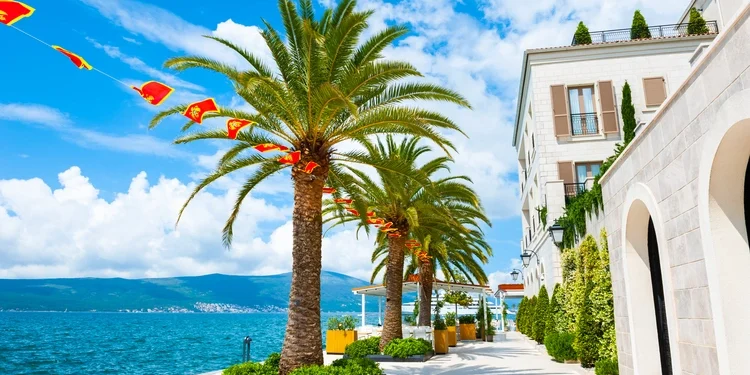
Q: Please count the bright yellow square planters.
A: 4